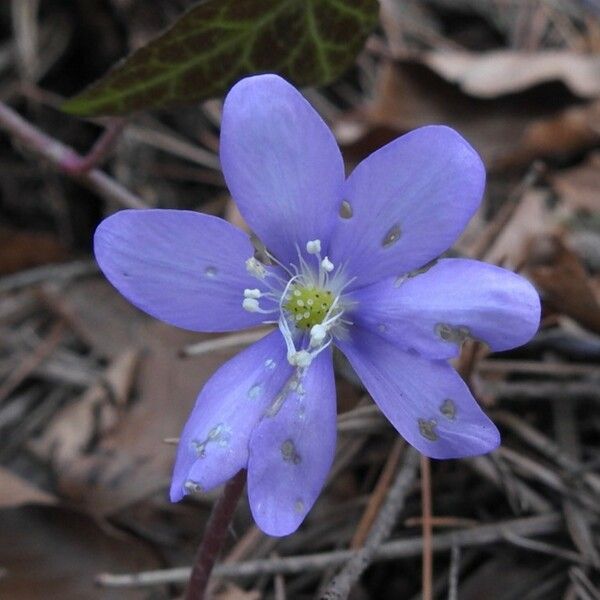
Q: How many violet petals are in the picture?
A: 7